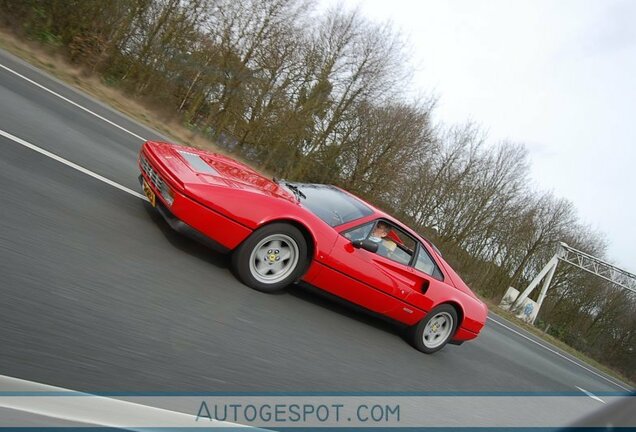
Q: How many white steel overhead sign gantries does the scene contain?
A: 1